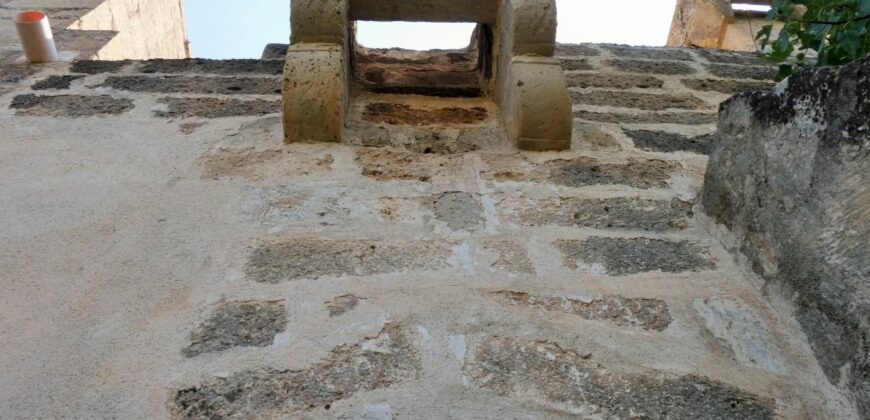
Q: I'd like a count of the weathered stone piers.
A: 2